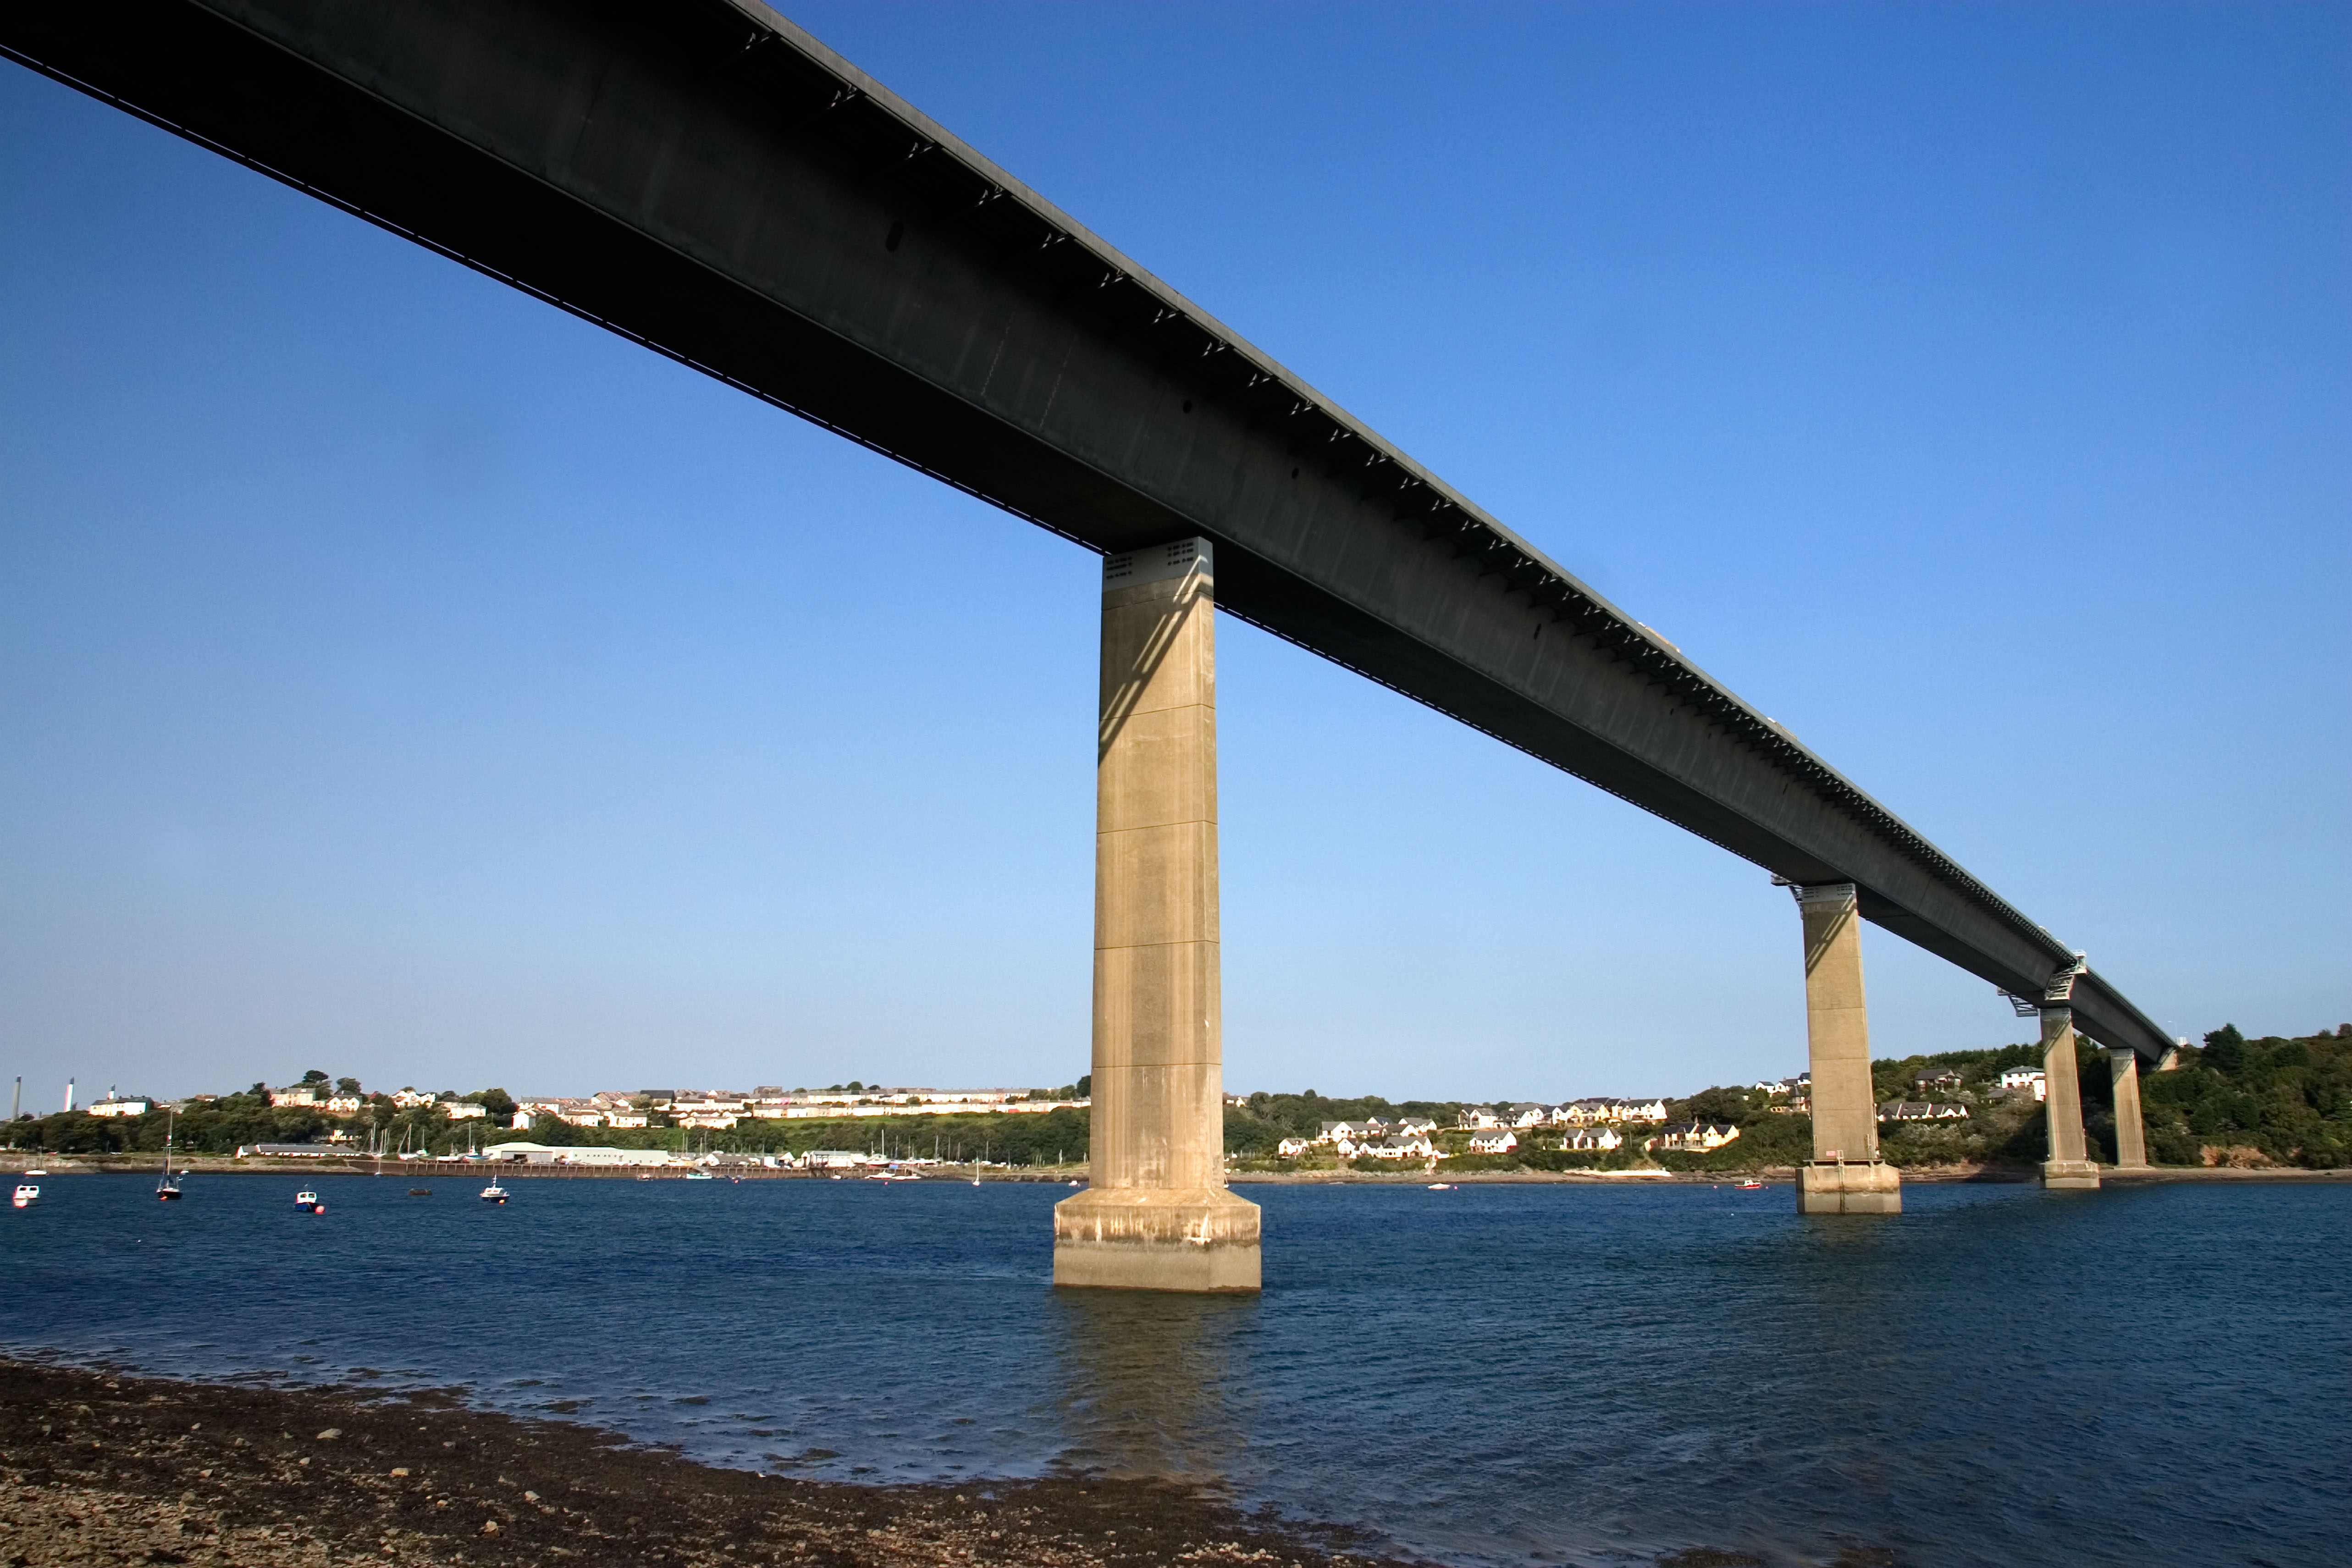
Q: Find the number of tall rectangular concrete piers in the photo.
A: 4